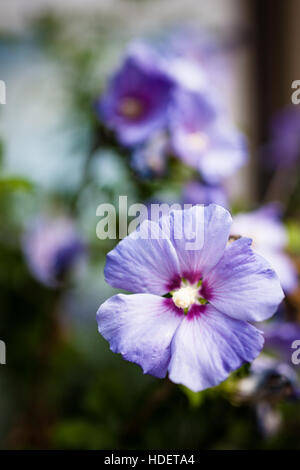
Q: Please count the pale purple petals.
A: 5